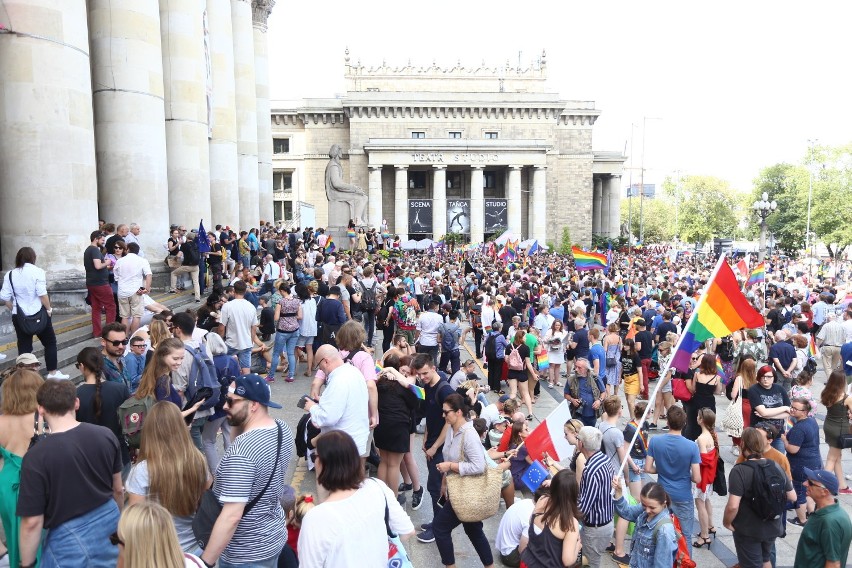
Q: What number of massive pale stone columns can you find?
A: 6